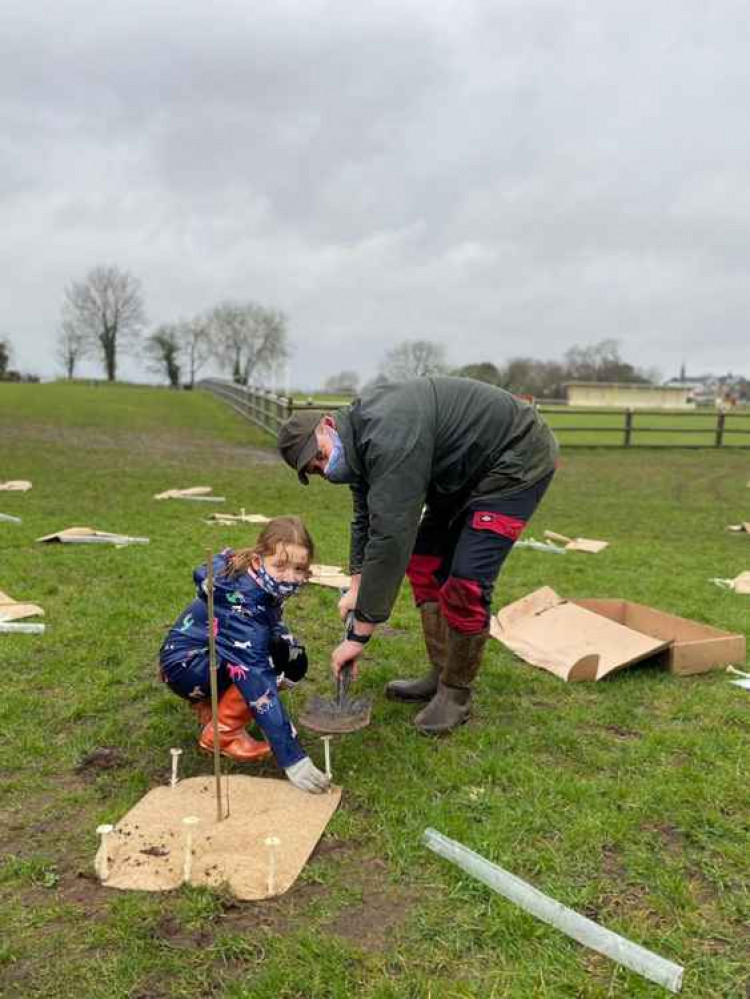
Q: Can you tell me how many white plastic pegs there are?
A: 5